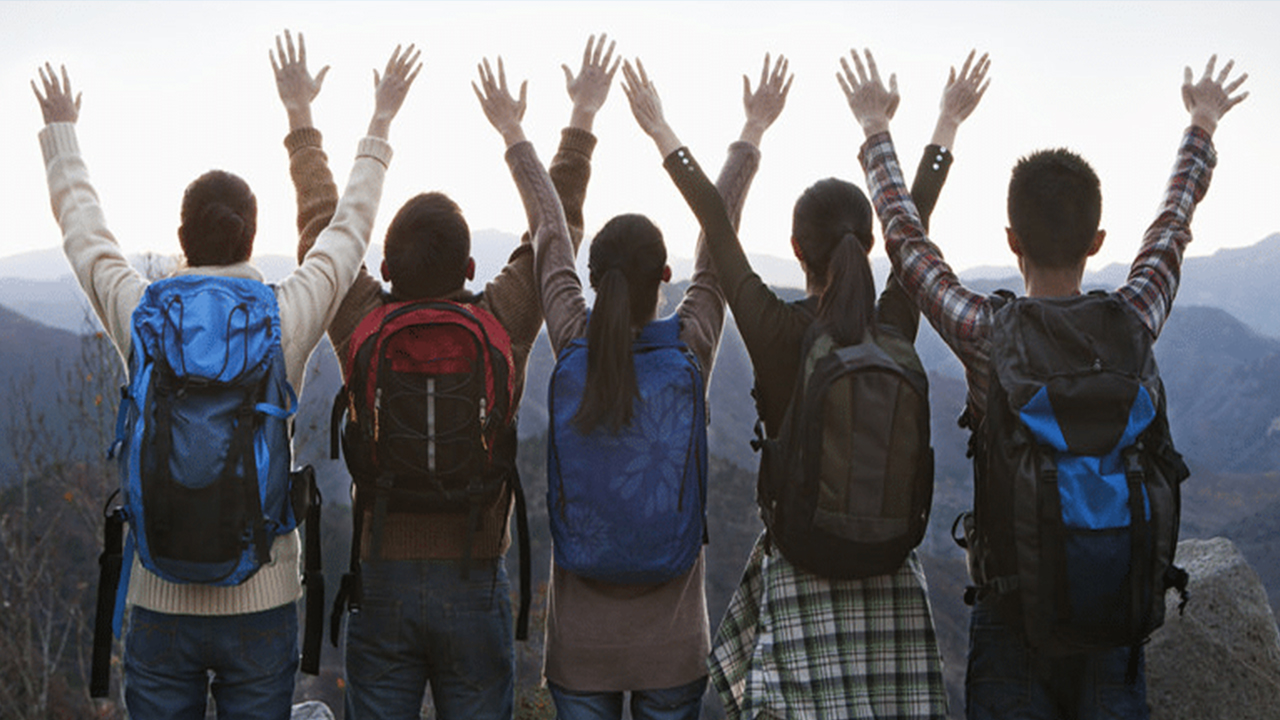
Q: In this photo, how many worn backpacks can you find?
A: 5